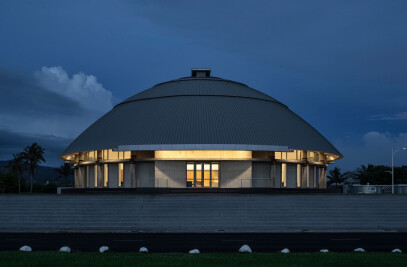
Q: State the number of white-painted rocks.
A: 10